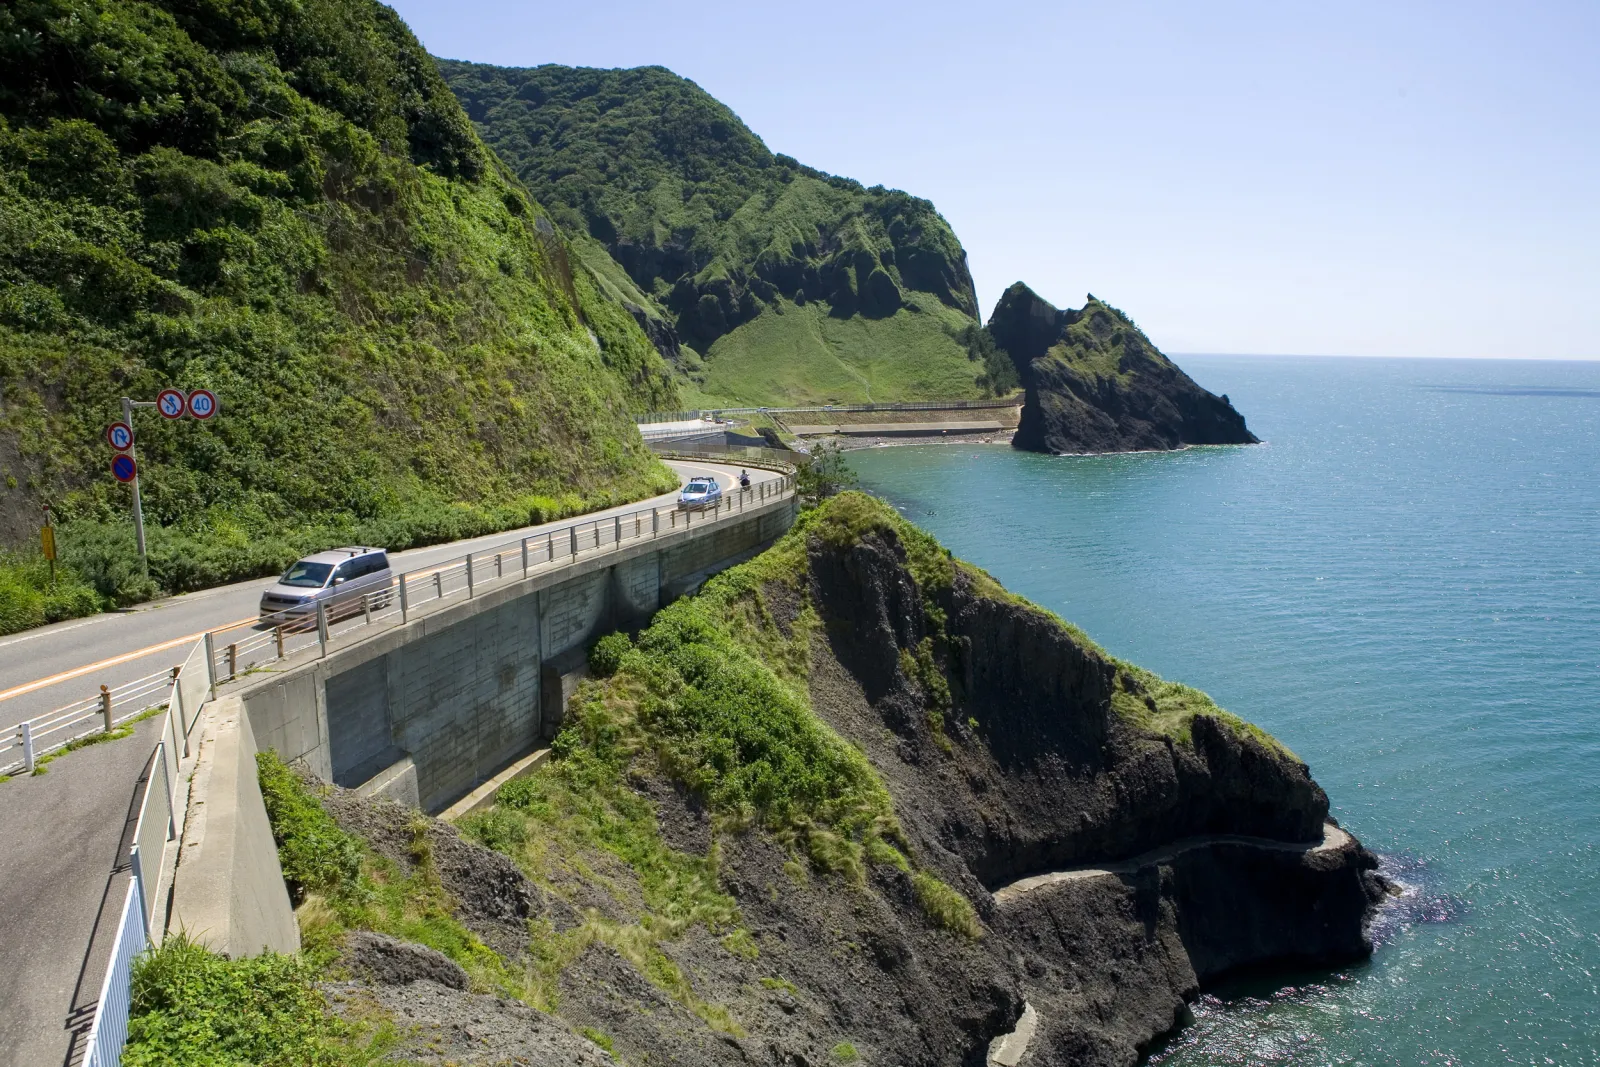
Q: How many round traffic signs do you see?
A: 4